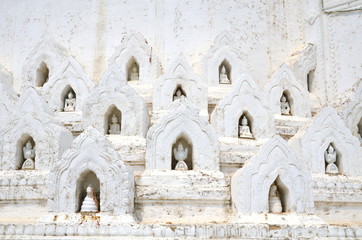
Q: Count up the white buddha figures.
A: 12